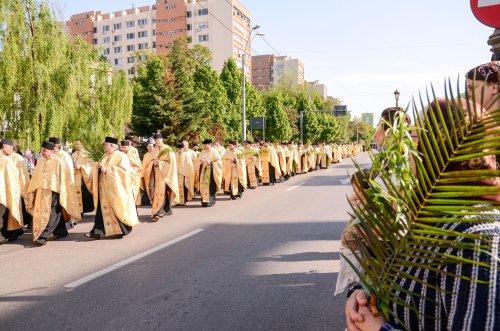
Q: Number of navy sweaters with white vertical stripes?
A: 1